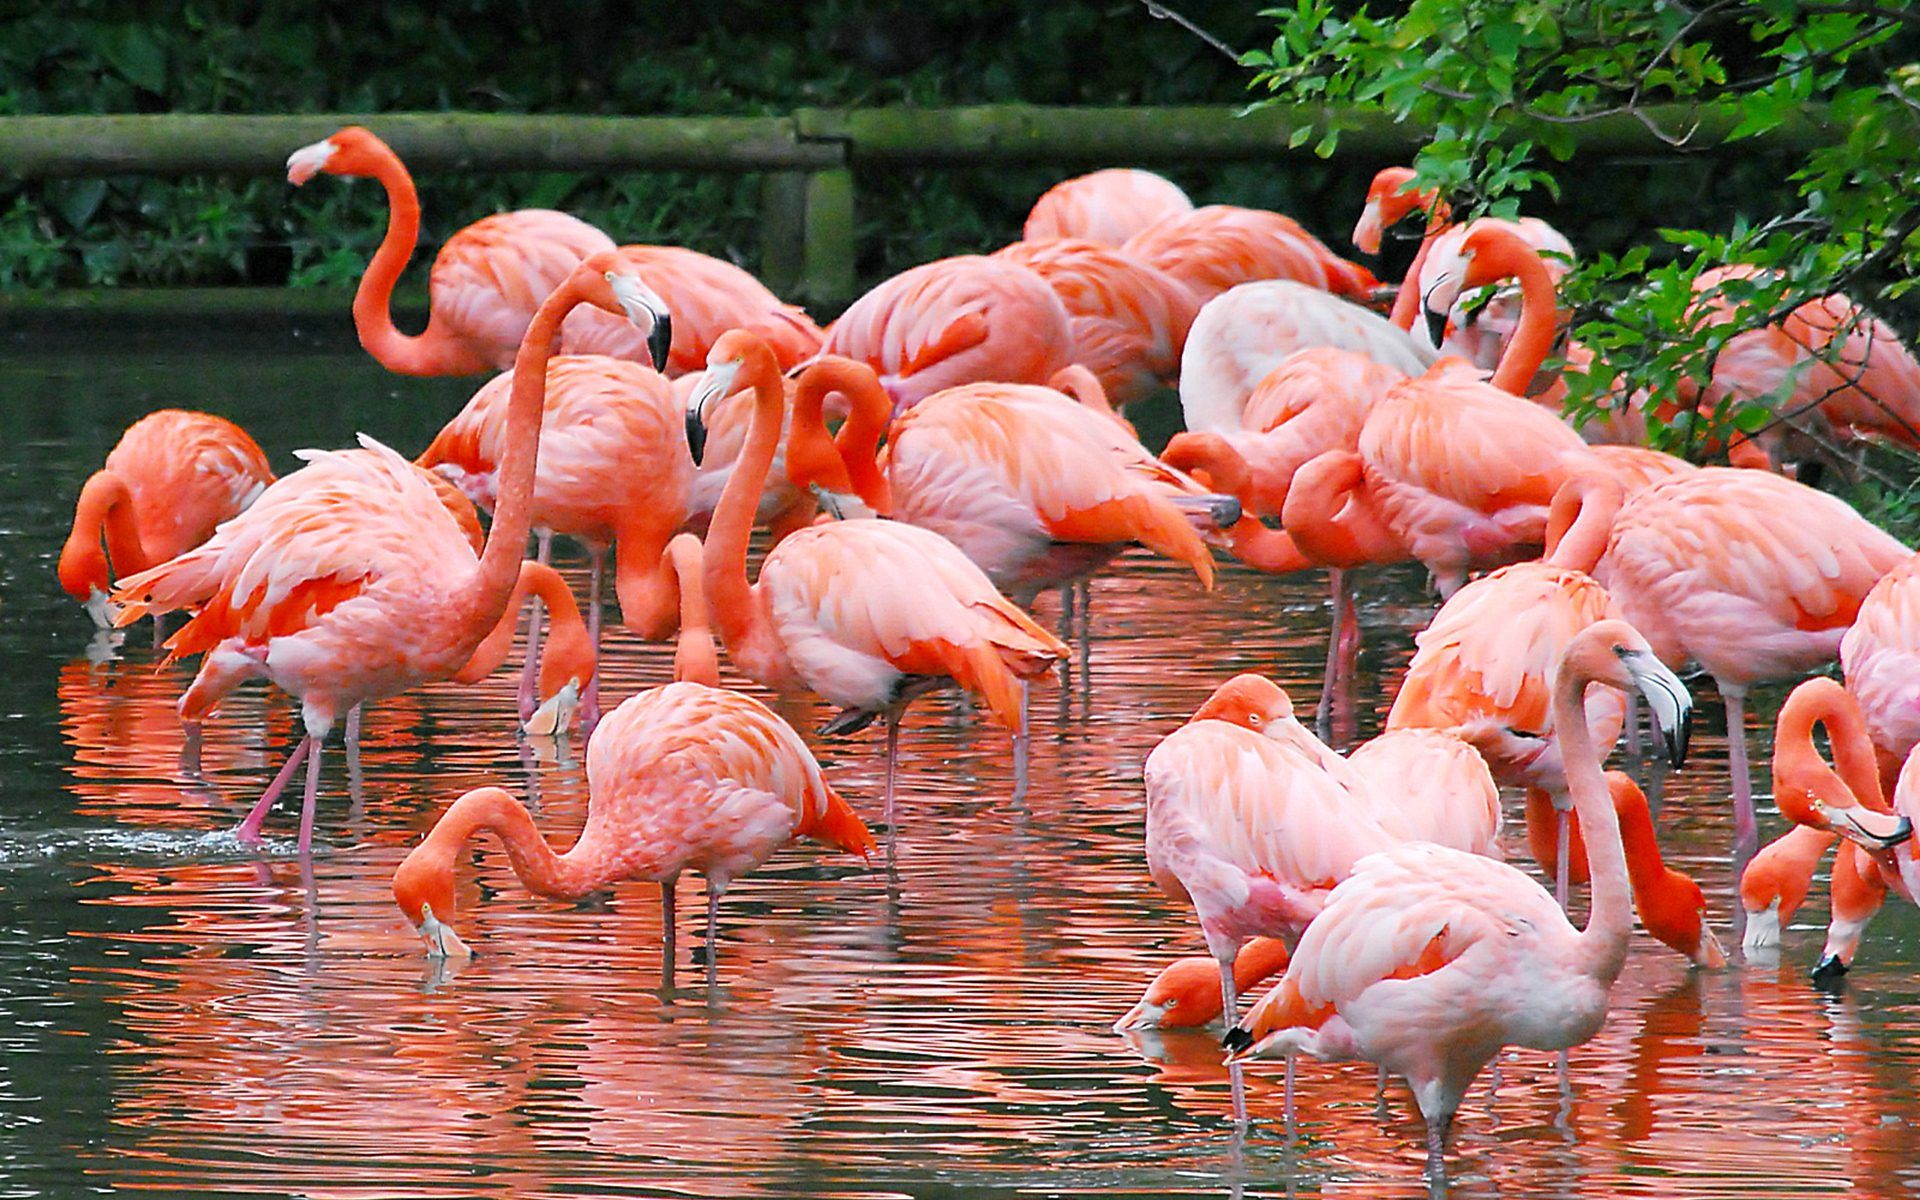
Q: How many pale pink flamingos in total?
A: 2